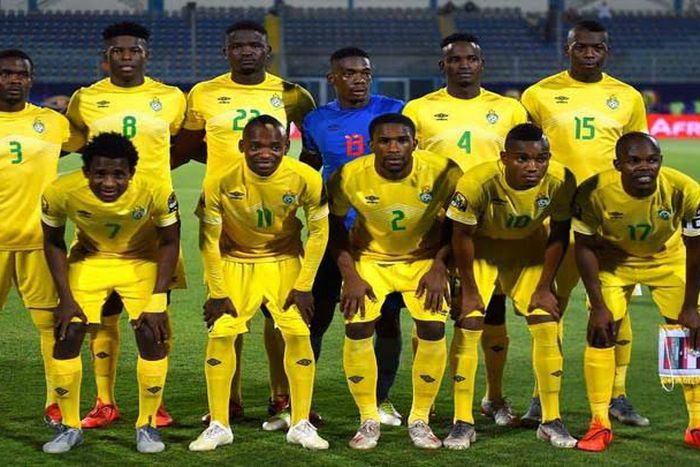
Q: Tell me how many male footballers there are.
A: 11